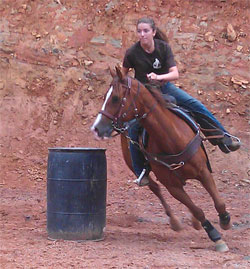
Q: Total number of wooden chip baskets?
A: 0